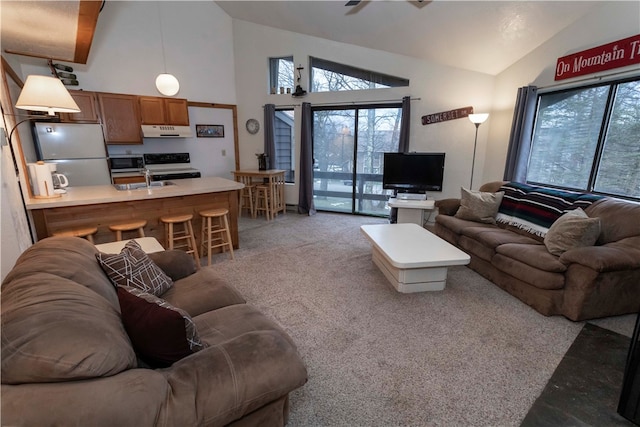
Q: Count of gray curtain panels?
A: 4